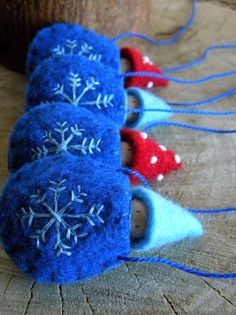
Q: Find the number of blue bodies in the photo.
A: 4